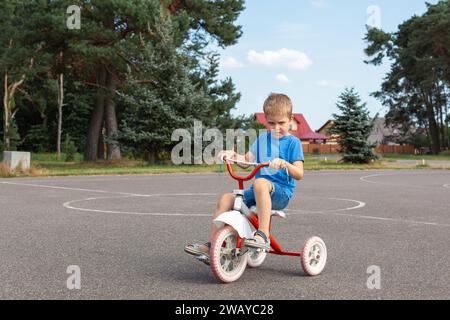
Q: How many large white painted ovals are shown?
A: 1